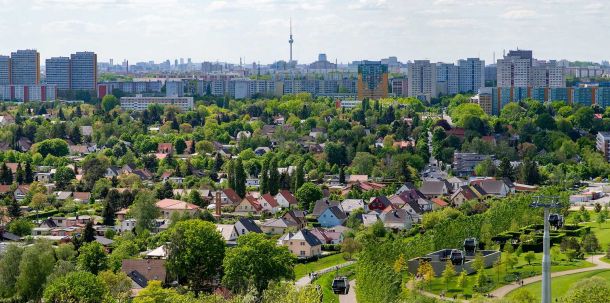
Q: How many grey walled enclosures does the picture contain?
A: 1